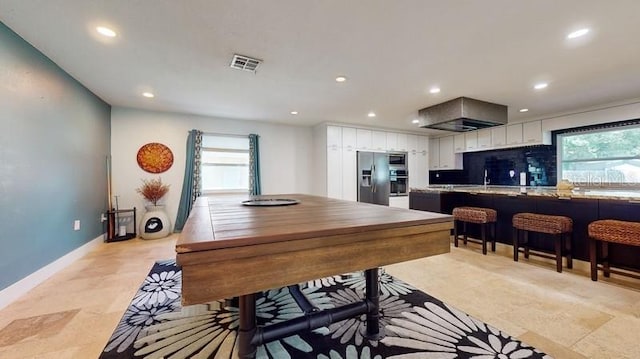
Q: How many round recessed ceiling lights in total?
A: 10